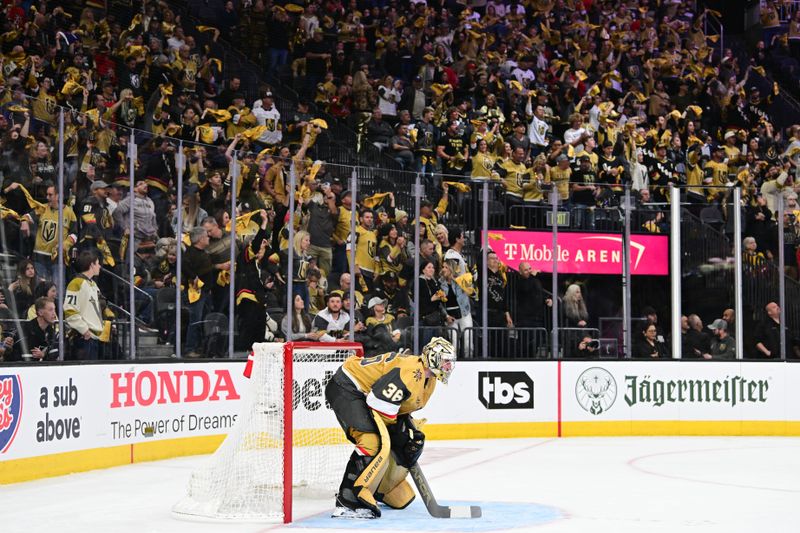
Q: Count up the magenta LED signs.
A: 1